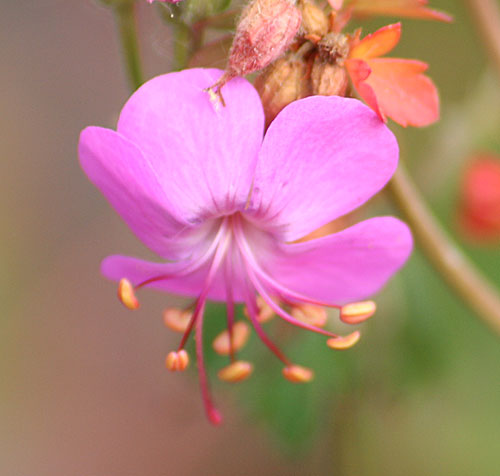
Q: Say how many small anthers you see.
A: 10